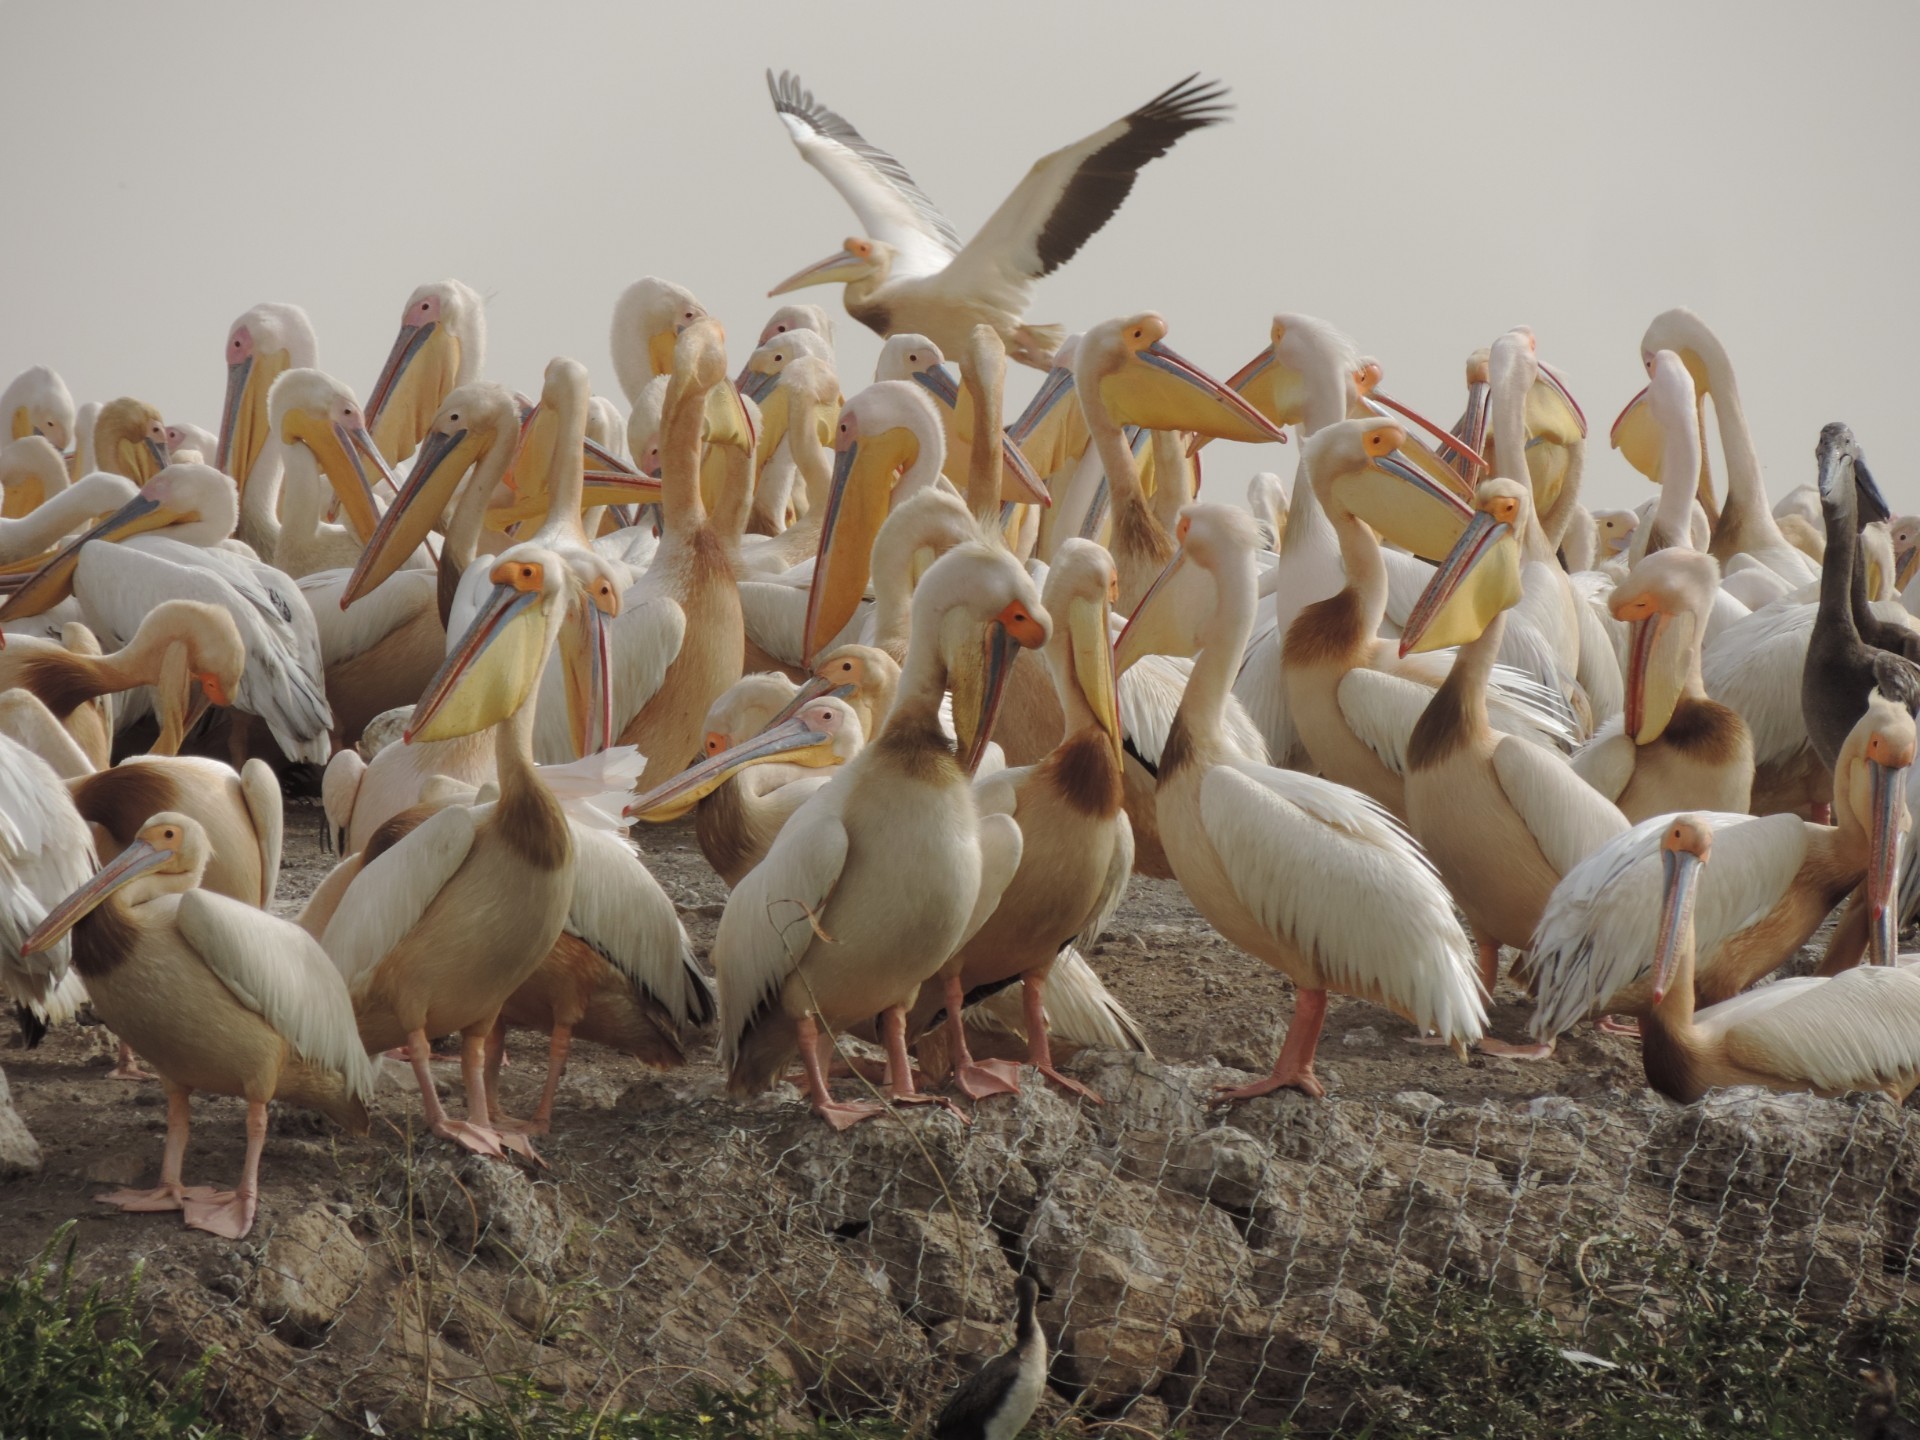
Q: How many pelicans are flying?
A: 1